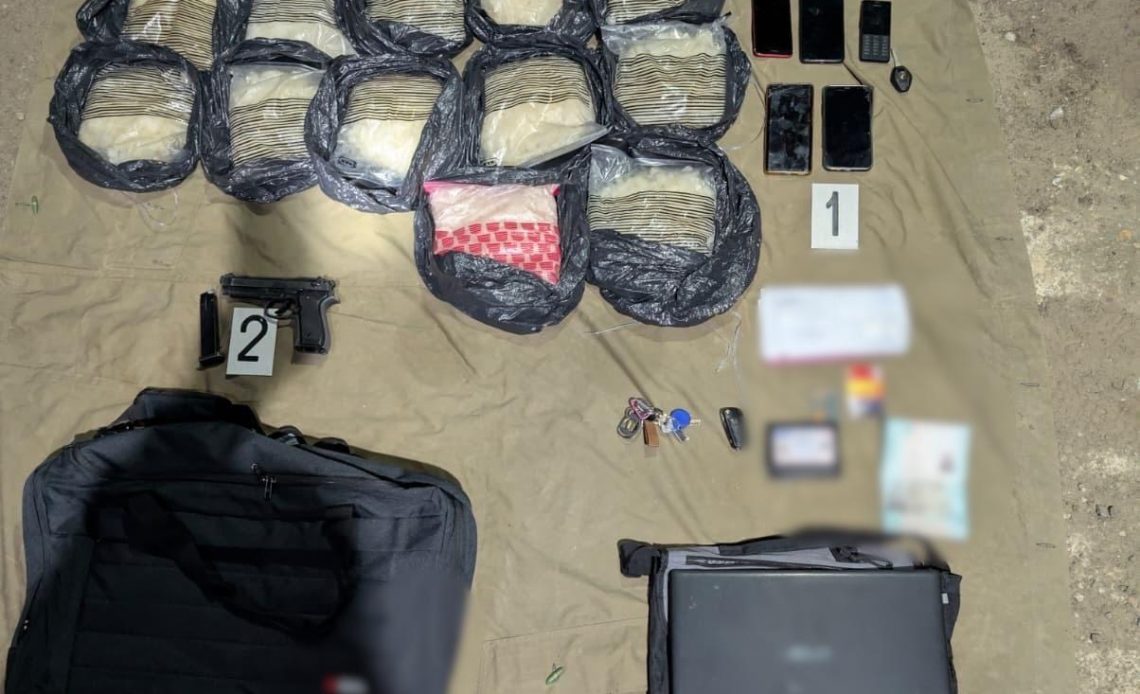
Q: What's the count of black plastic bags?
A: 12